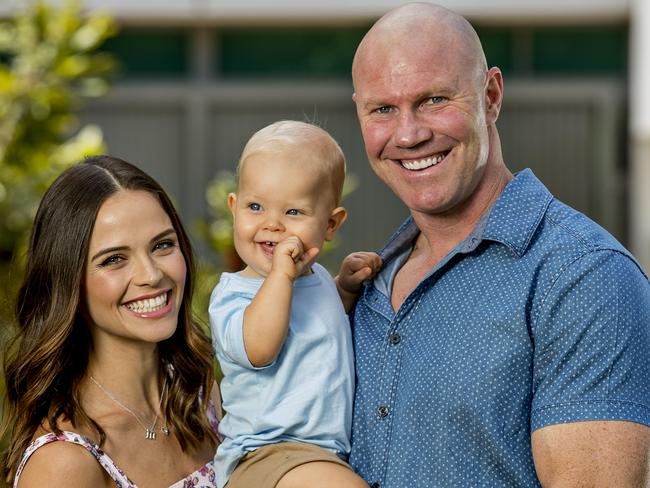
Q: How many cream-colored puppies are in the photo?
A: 0